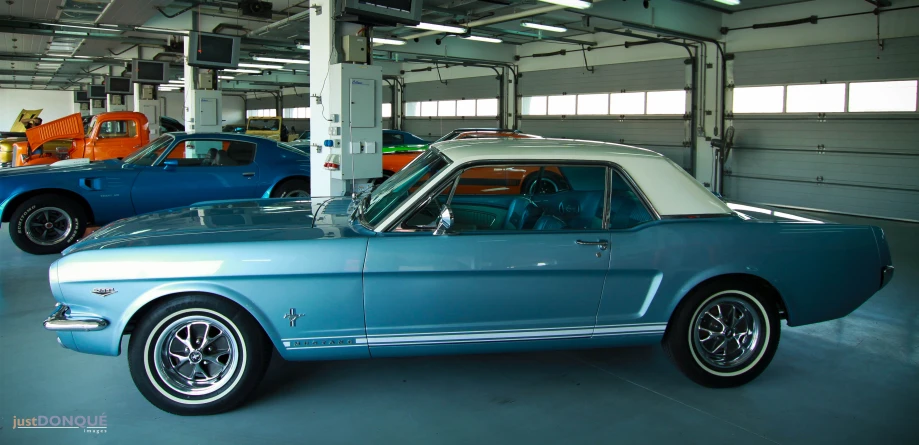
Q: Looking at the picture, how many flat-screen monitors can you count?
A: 6